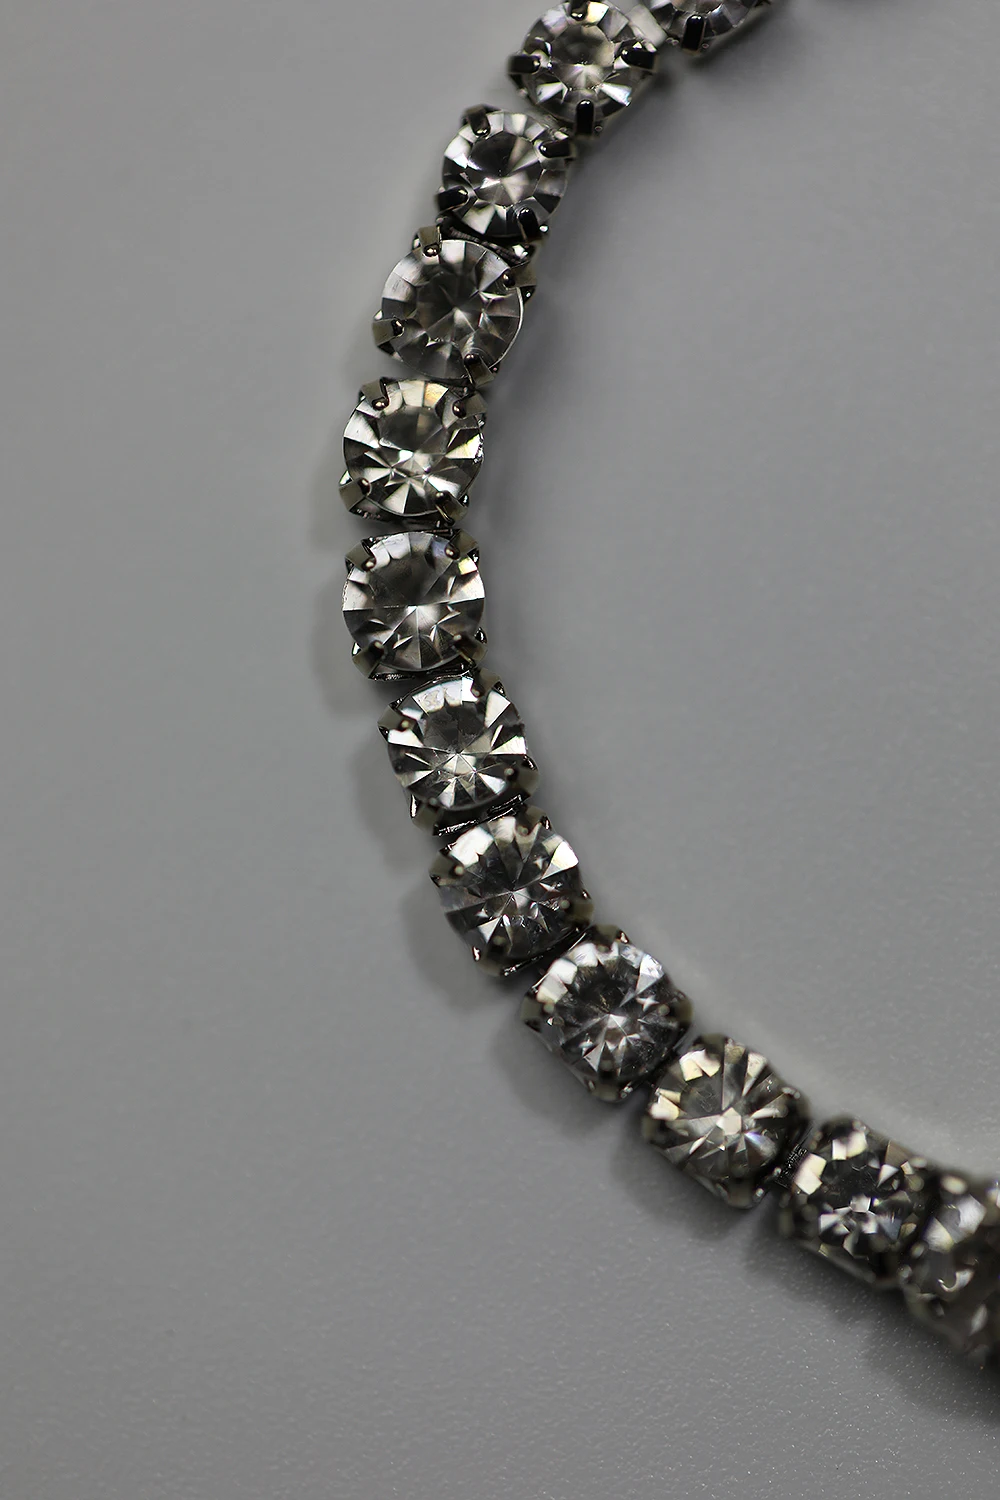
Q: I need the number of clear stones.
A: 12